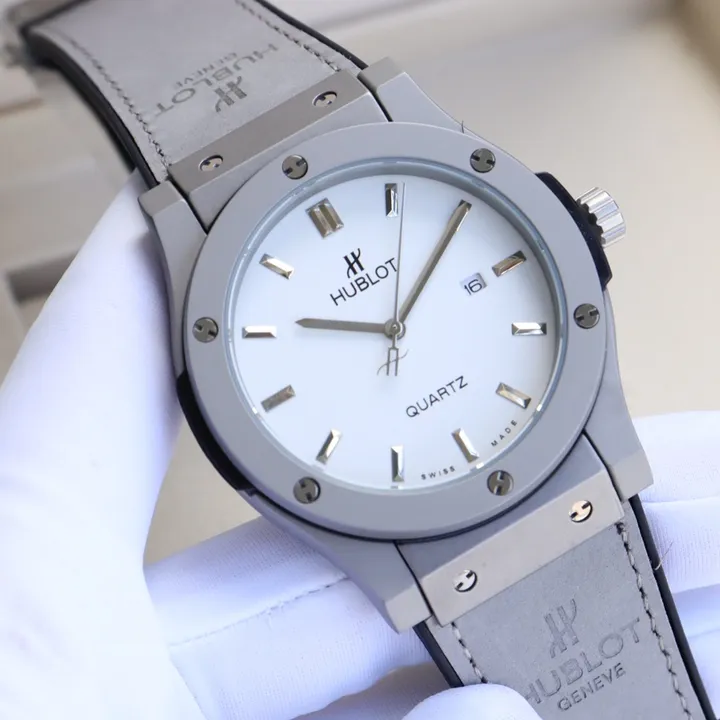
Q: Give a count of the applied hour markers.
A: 12